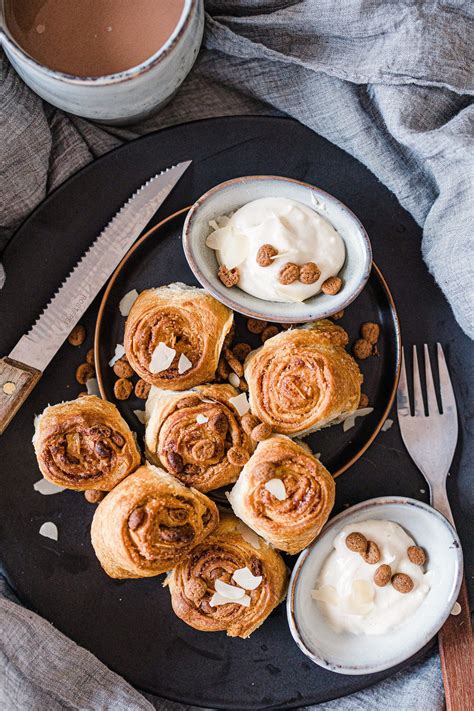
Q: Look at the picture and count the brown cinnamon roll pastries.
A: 7